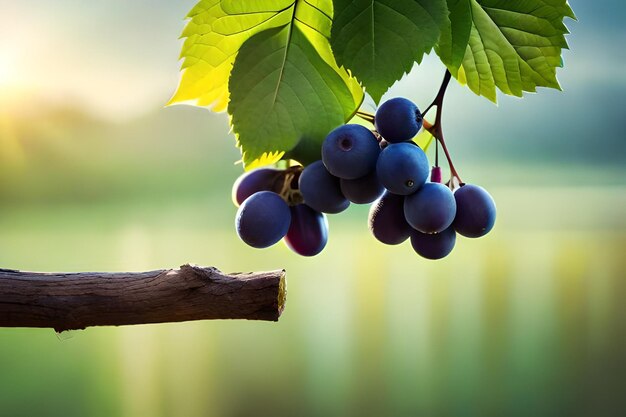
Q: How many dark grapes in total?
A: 12